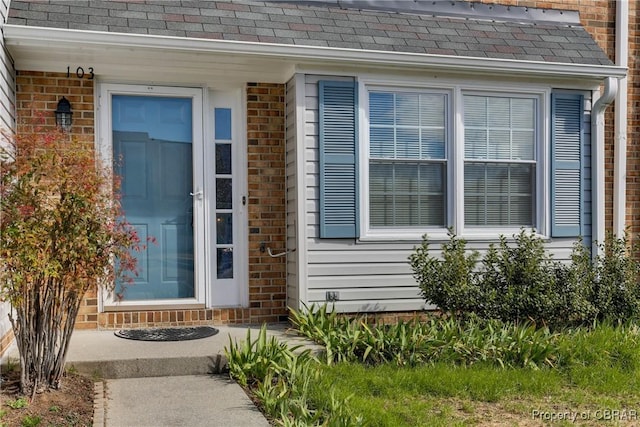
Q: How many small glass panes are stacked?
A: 5